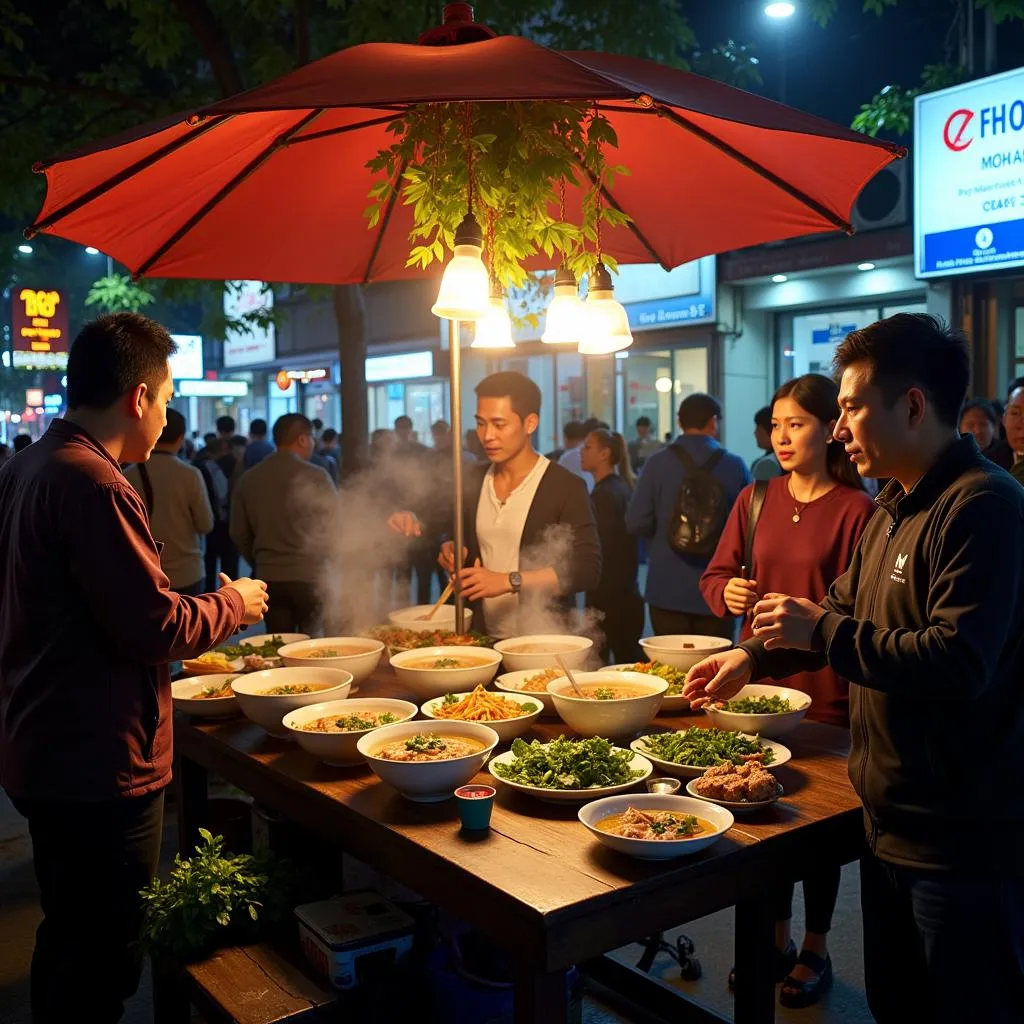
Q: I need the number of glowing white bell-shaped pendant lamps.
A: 4